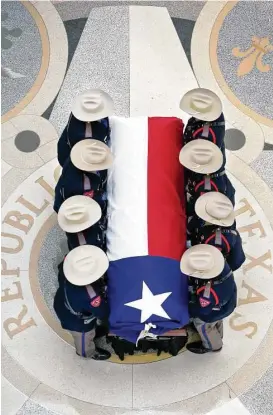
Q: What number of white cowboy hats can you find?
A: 8